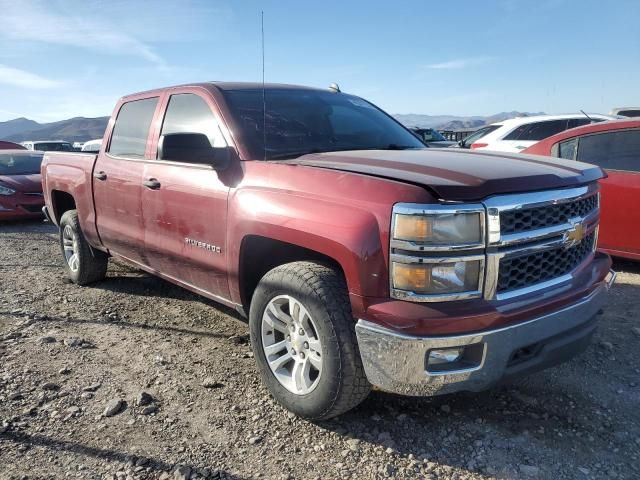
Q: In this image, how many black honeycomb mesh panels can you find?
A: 2